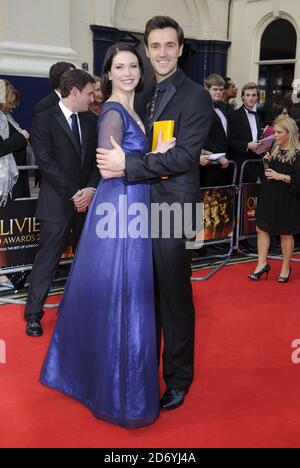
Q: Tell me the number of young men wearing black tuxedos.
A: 2